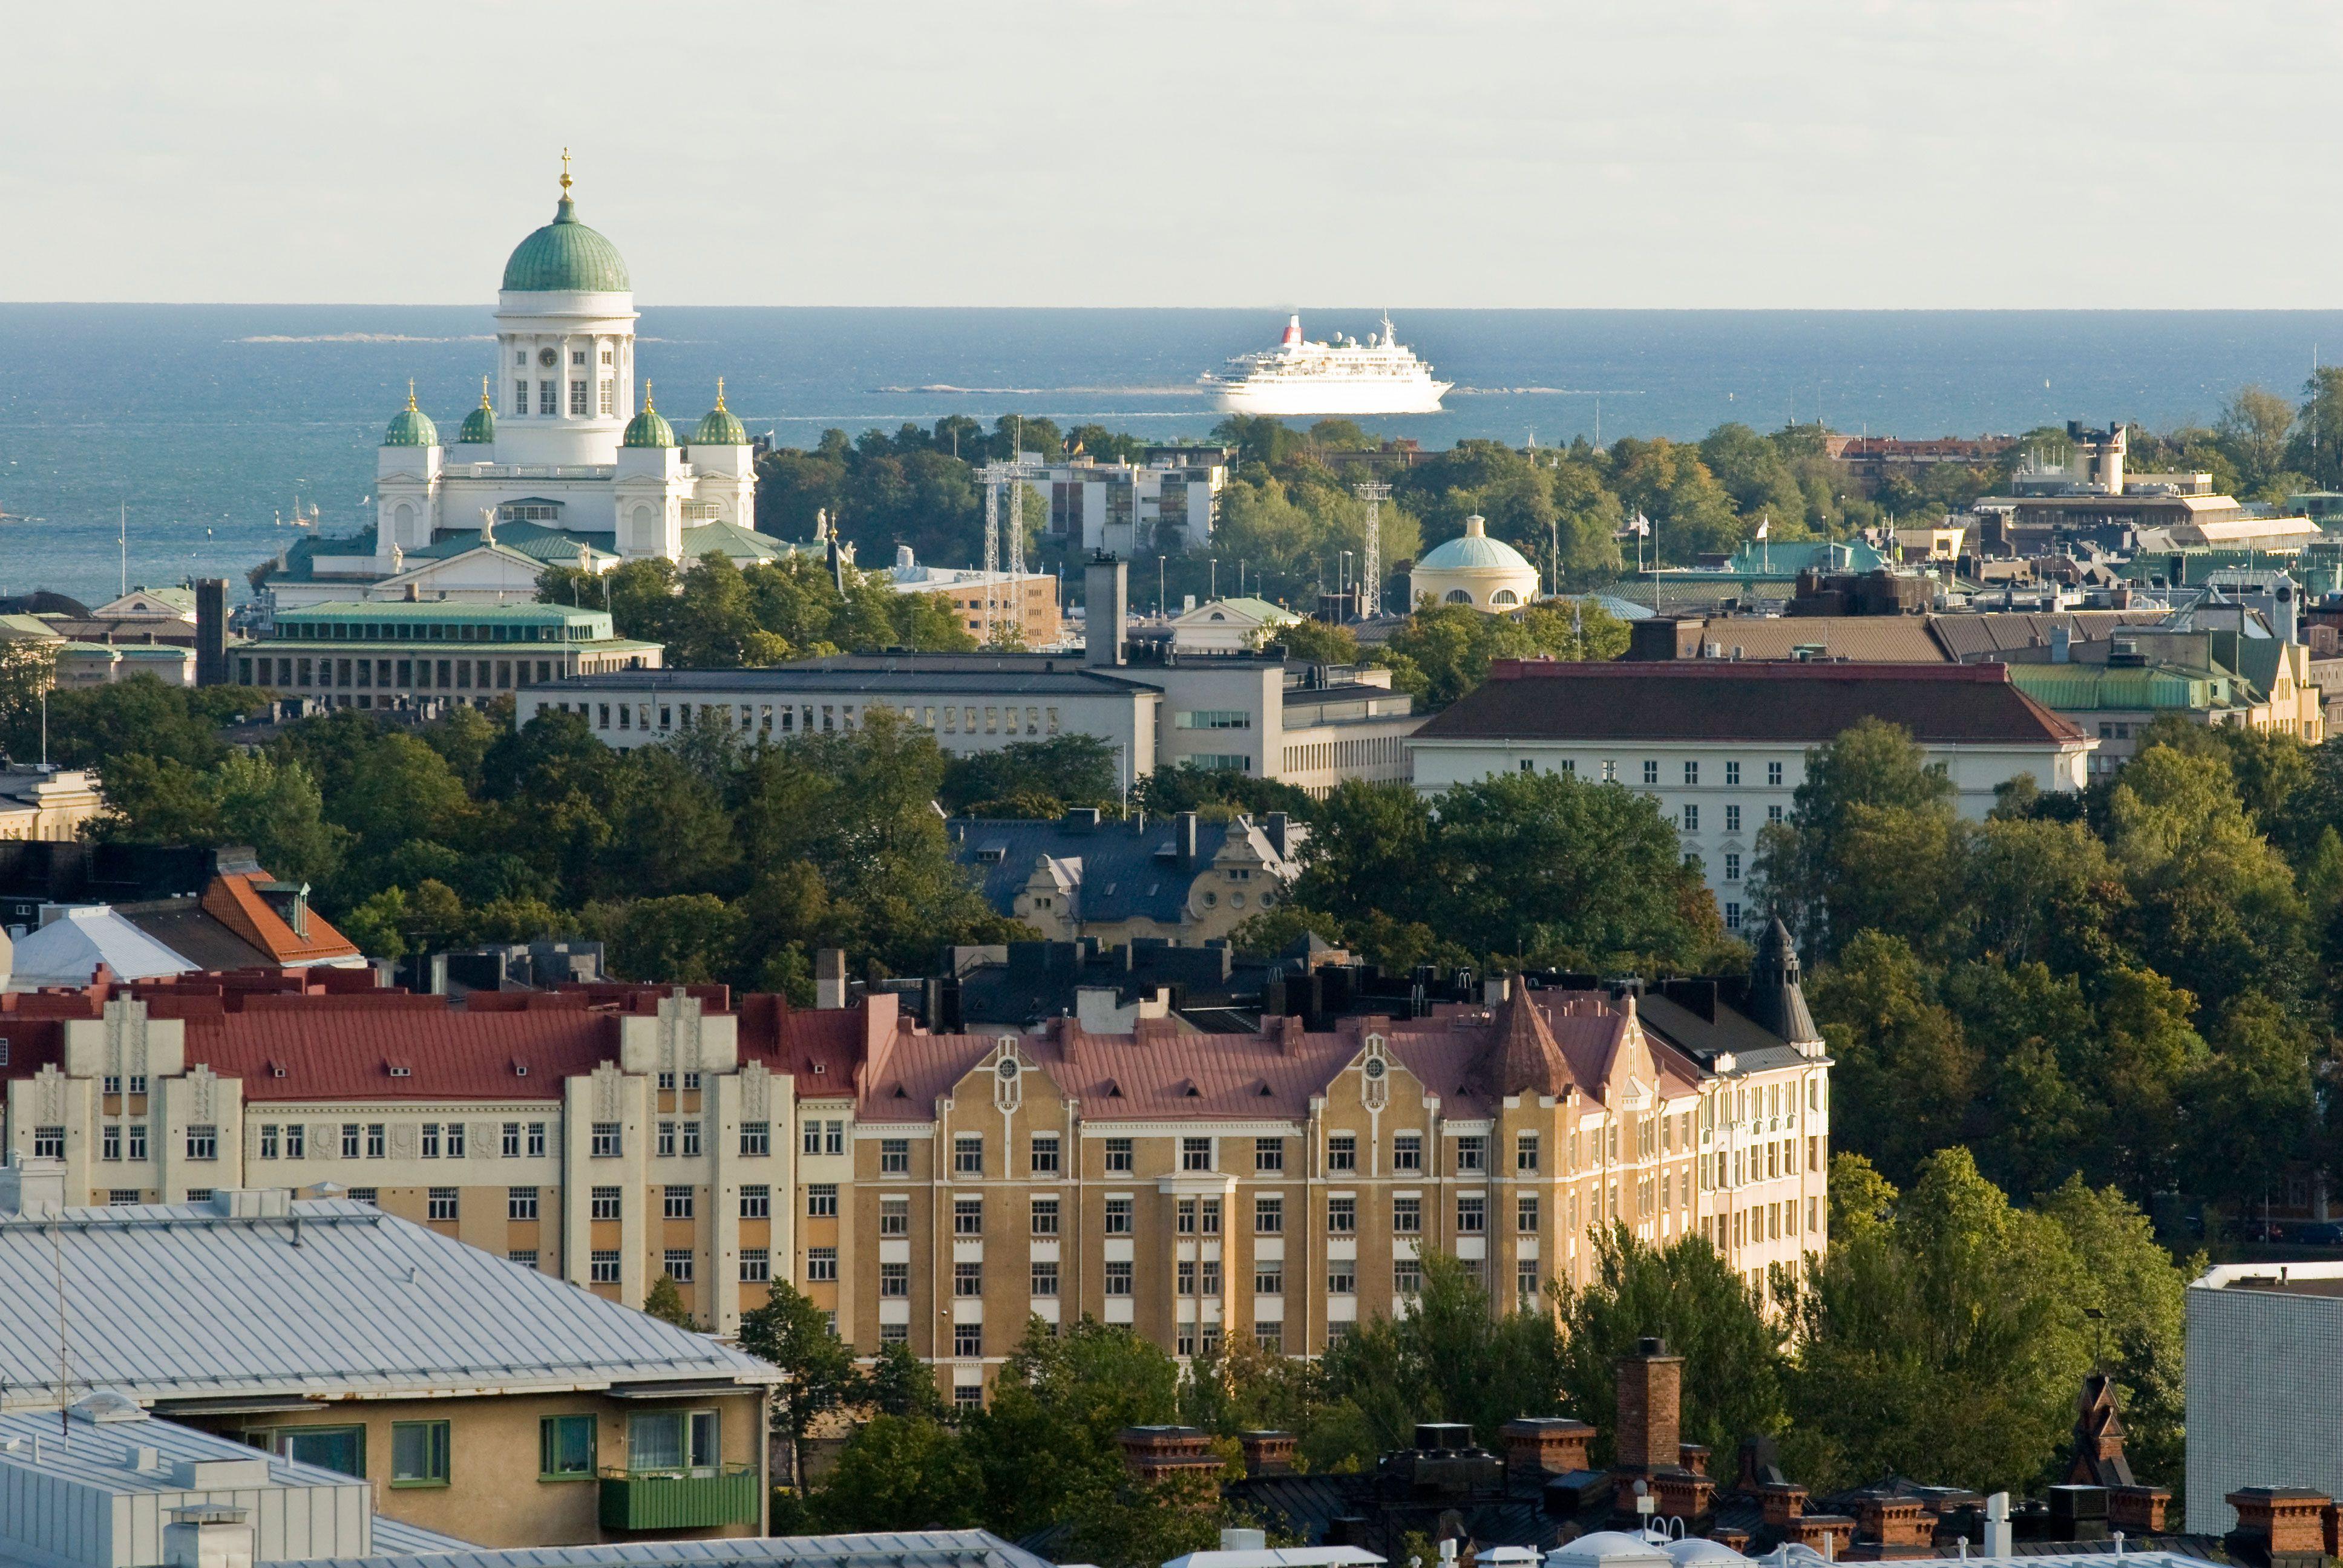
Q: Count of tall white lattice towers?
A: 3